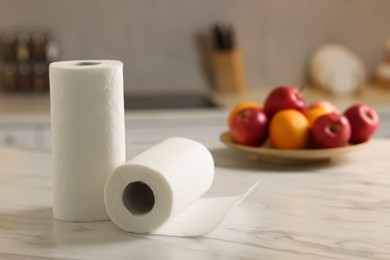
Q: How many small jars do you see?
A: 7